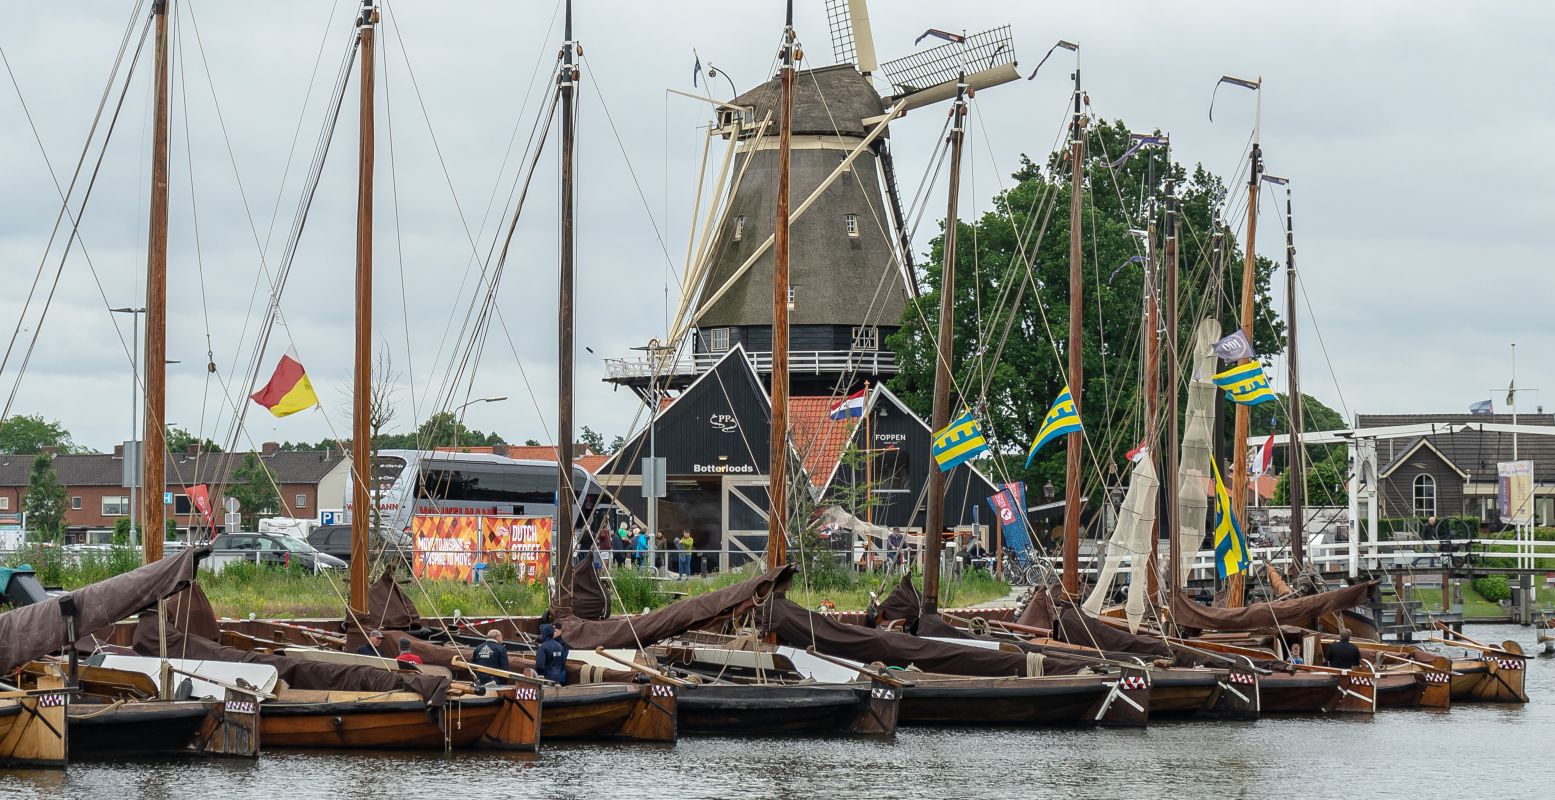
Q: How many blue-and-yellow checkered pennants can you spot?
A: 4